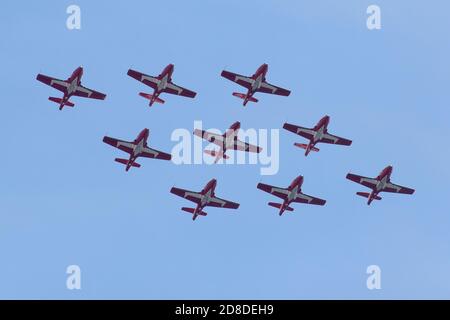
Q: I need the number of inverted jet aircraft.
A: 0